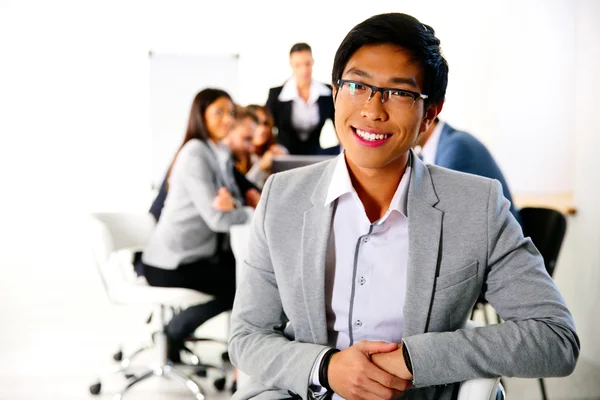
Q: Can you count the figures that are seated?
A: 5